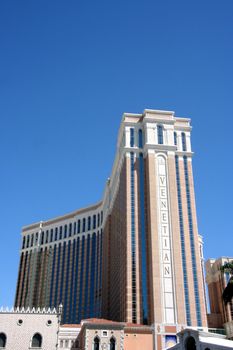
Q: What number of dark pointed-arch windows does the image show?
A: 4